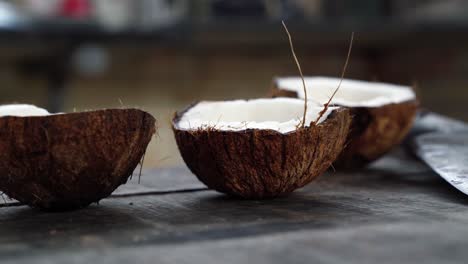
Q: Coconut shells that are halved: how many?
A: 3